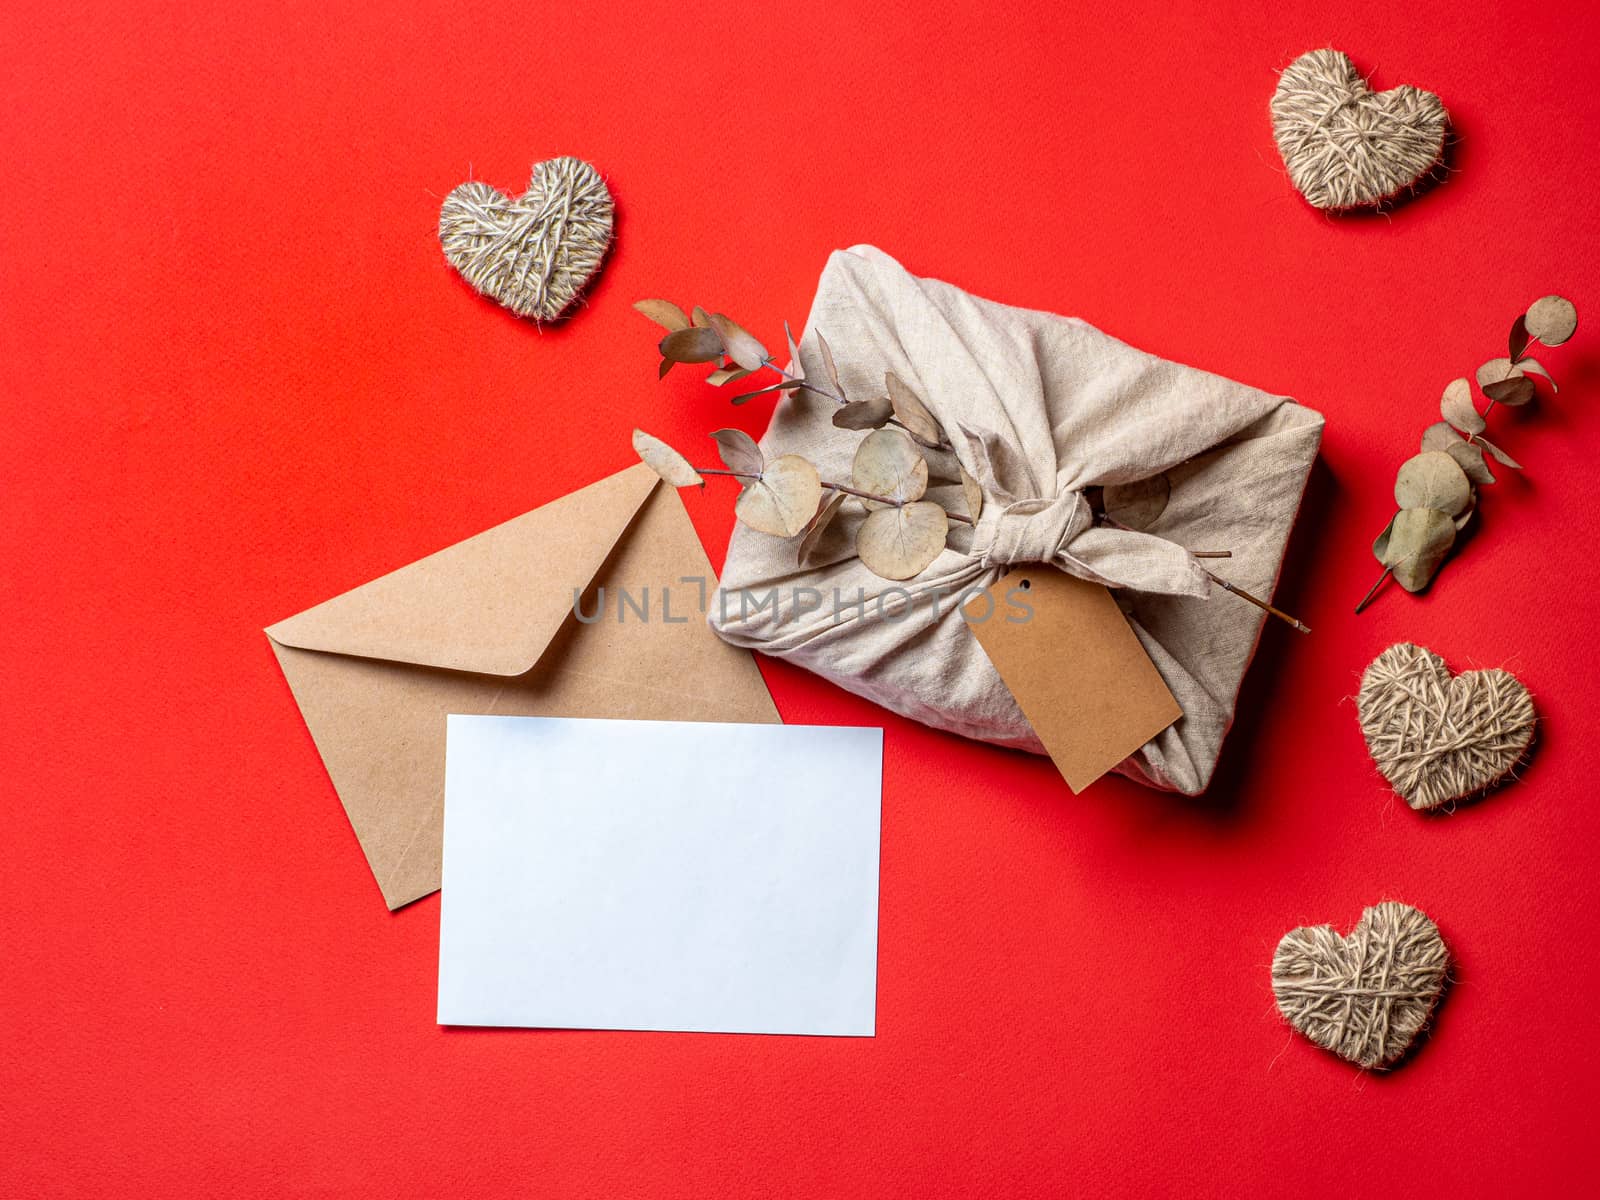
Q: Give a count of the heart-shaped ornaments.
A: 4